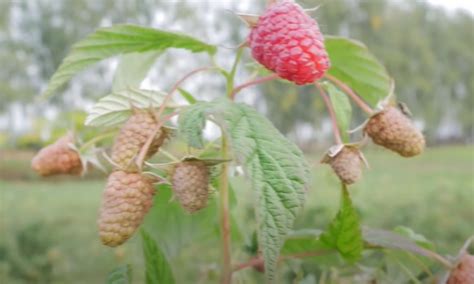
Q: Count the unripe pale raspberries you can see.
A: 7